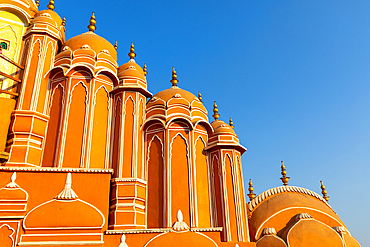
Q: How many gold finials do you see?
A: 14